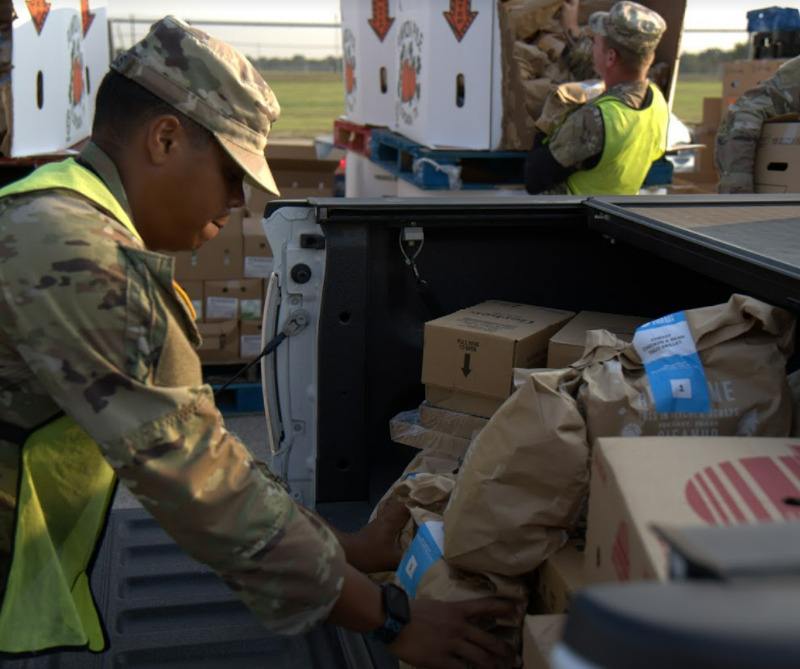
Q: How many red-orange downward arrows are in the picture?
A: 4